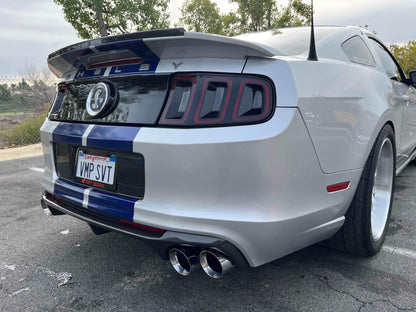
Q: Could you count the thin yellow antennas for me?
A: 0